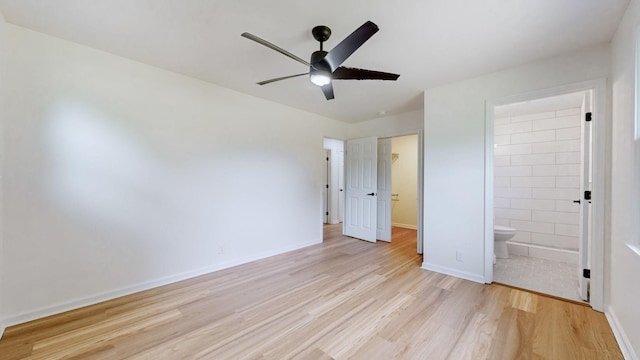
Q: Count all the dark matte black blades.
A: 5